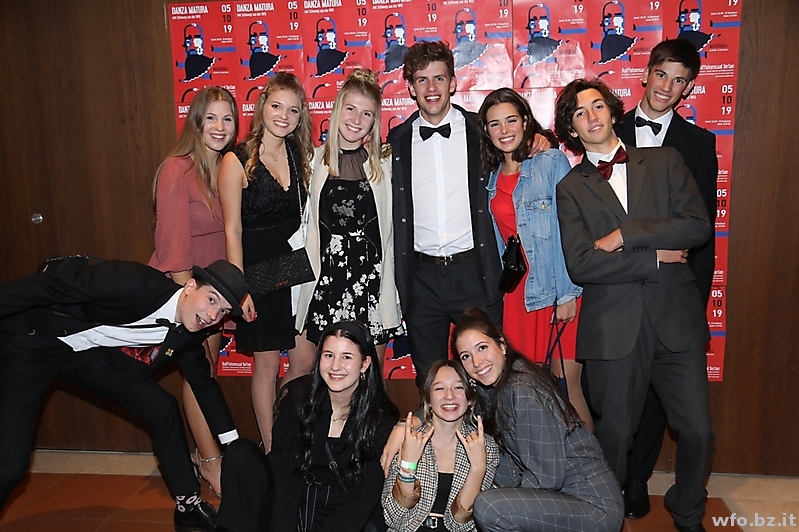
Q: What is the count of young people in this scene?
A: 11